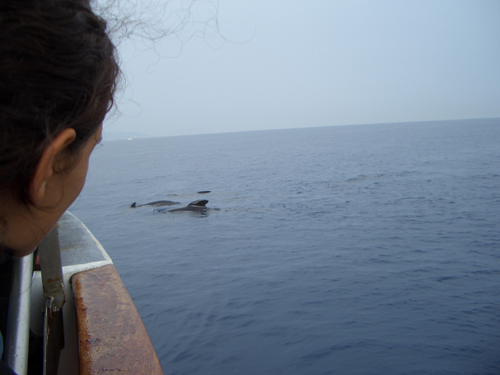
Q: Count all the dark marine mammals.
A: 3